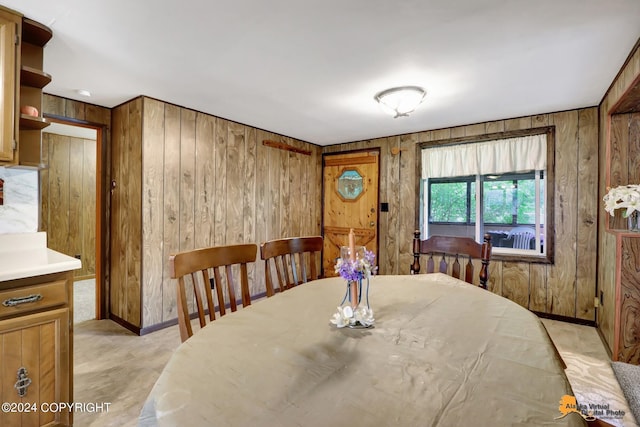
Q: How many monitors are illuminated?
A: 0